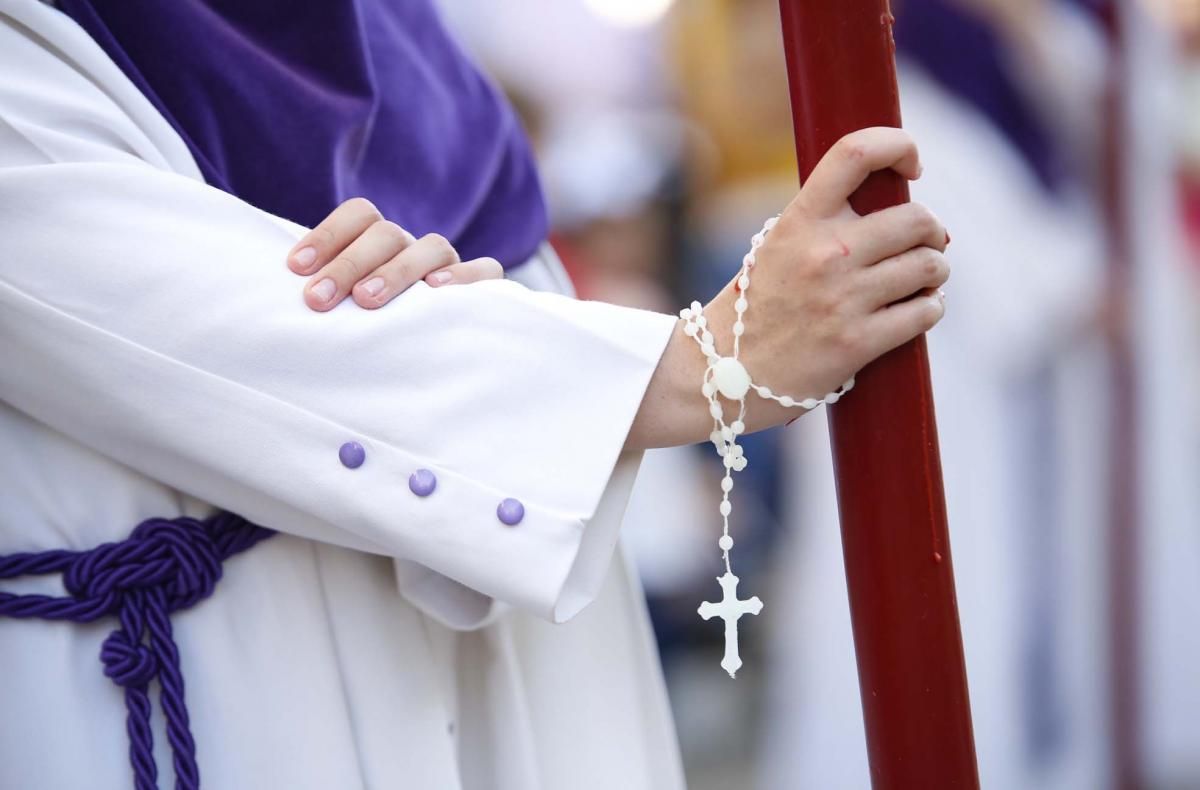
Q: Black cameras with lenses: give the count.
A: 0